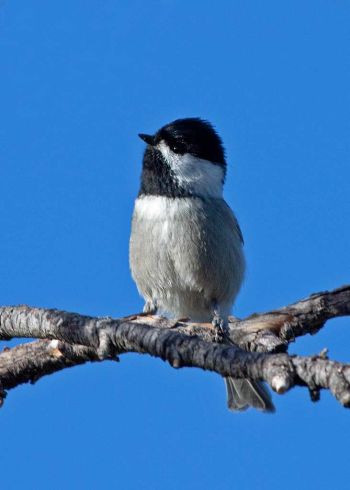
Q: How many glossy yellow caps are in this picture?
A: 0